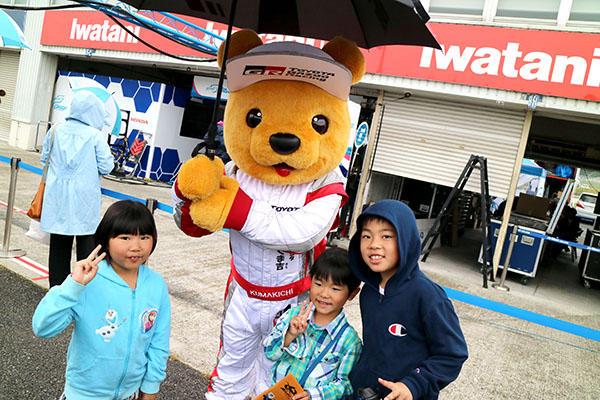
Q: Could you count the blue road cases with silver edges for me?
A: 1